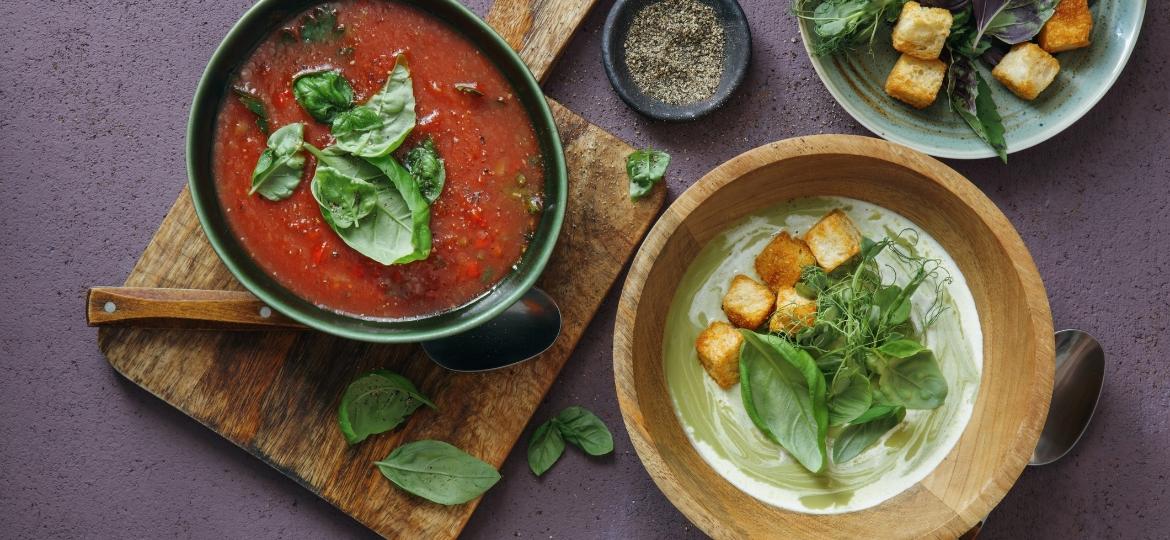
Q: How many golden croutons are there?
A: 9